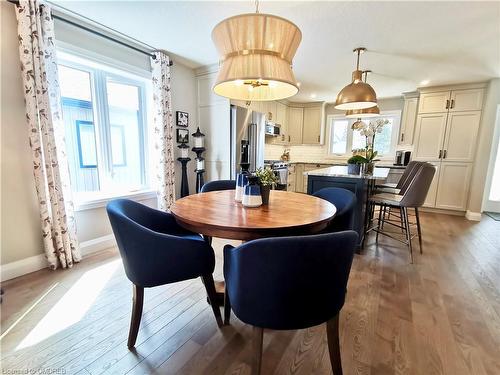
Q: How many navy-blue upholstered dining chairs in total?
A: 4